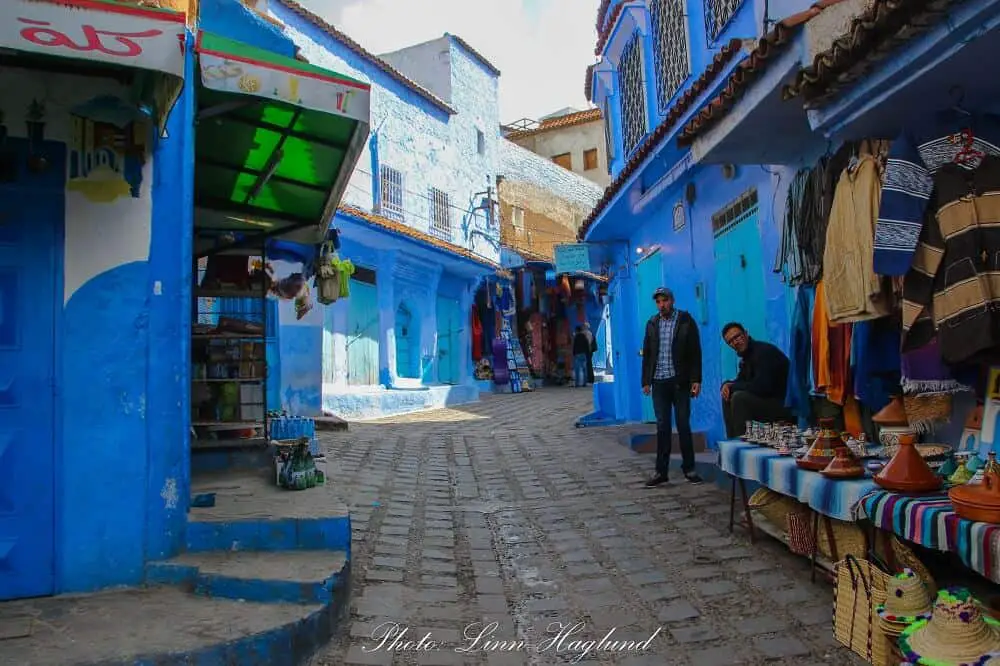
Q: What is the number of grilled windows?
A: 5